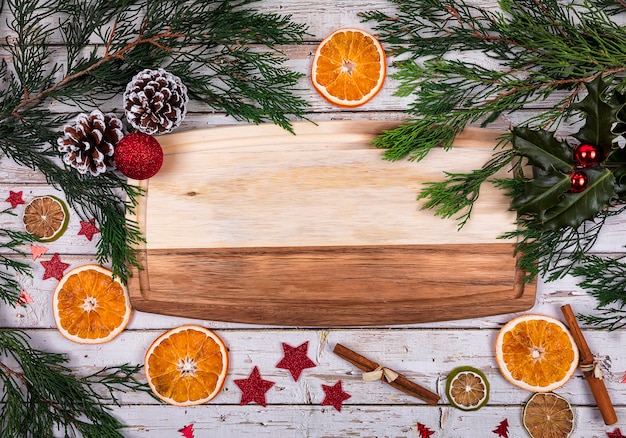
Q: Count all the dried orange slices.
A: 4